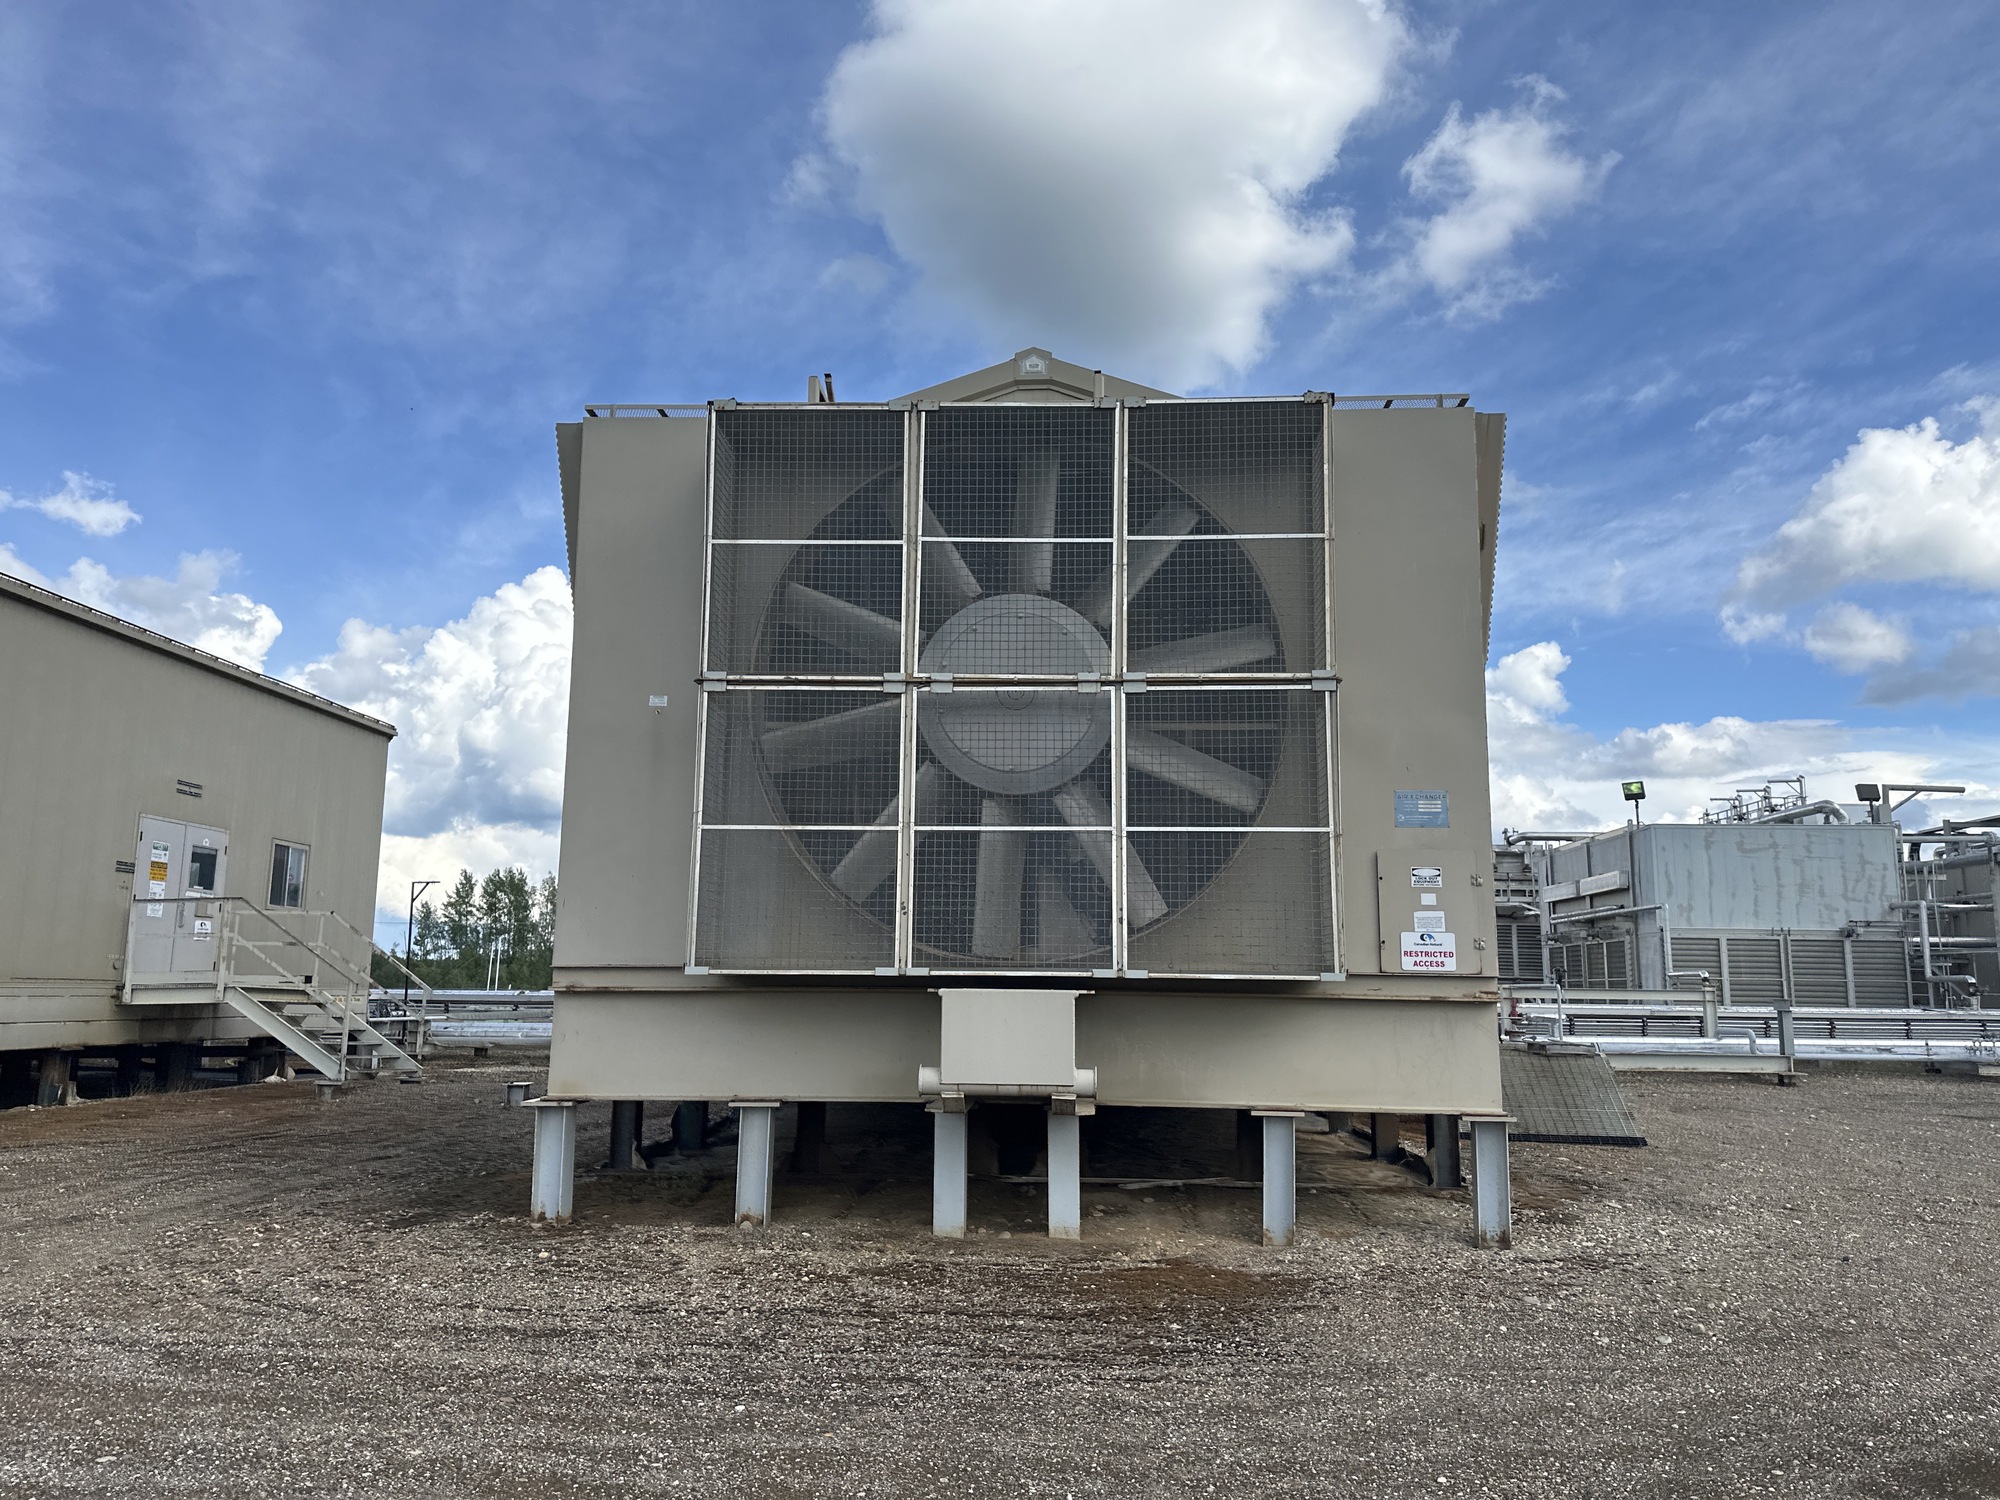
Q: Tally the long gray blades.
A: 10